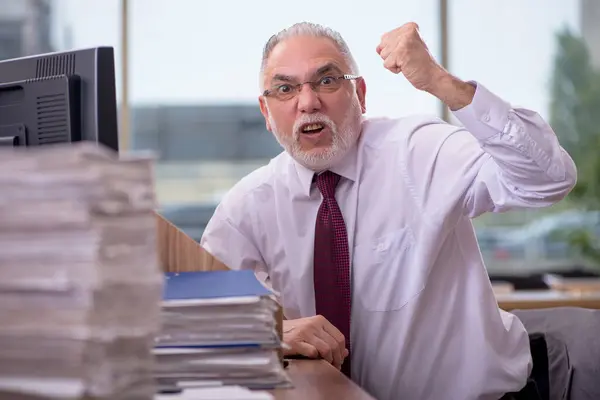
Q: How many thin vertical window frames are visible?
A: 2